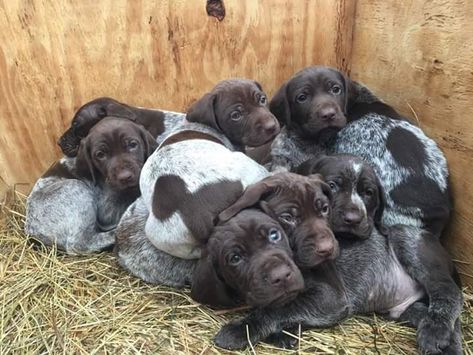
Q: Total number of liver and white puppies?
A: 7